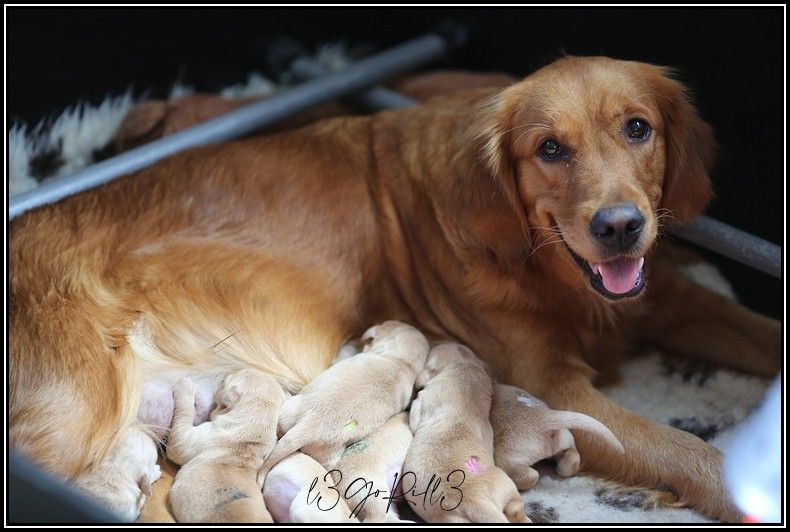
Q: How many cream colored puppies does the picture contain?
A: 7